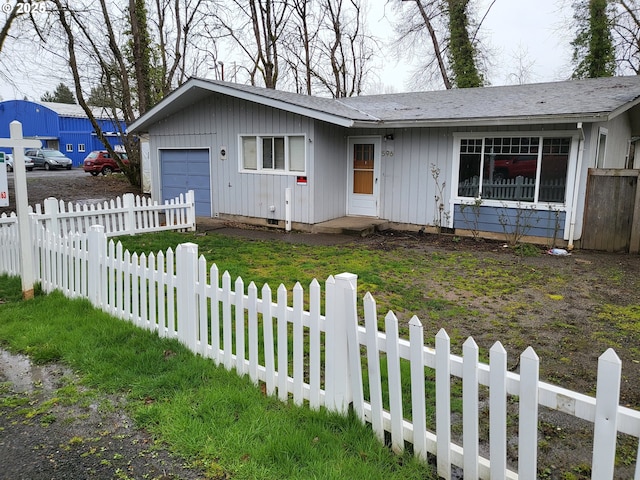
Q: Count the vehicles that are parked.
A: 3